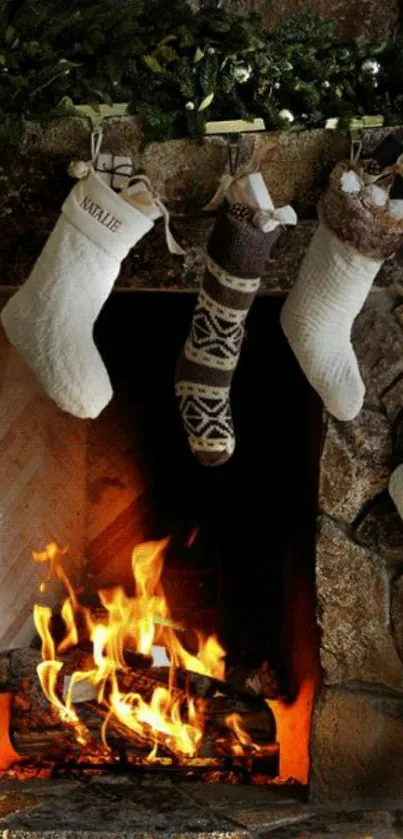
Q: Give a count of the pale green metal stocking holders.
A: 3